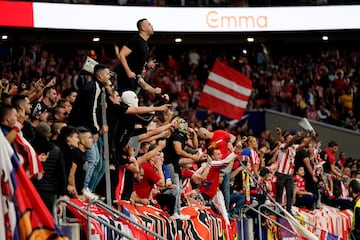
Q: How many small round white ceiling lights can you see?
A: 5